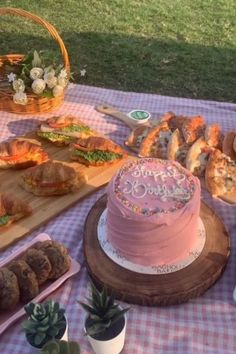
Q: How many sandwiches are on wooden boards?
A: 5